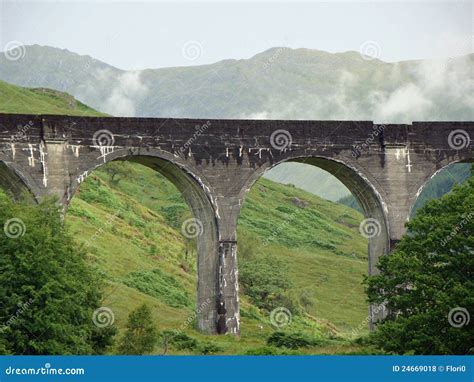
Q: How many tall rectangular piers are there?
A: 3